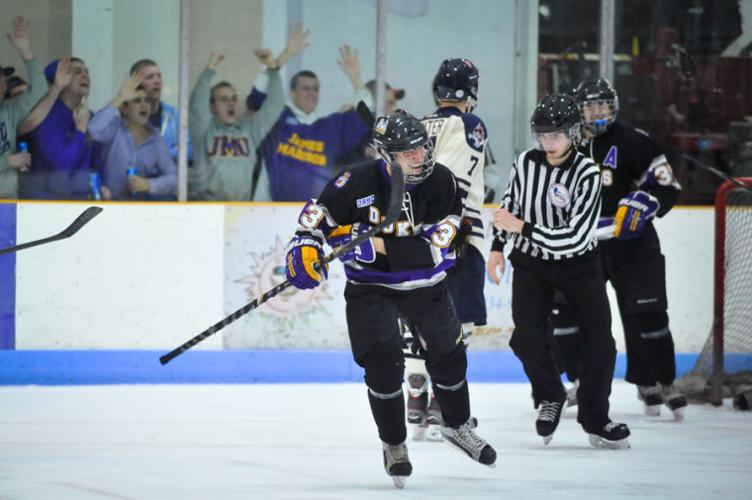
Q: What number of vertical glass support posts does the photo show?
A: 3